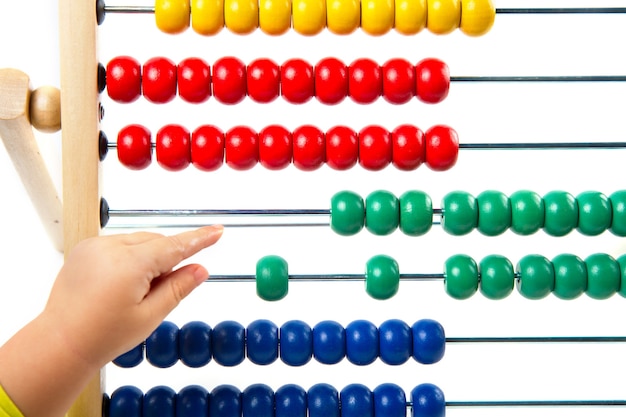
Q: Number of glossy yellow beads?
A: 10